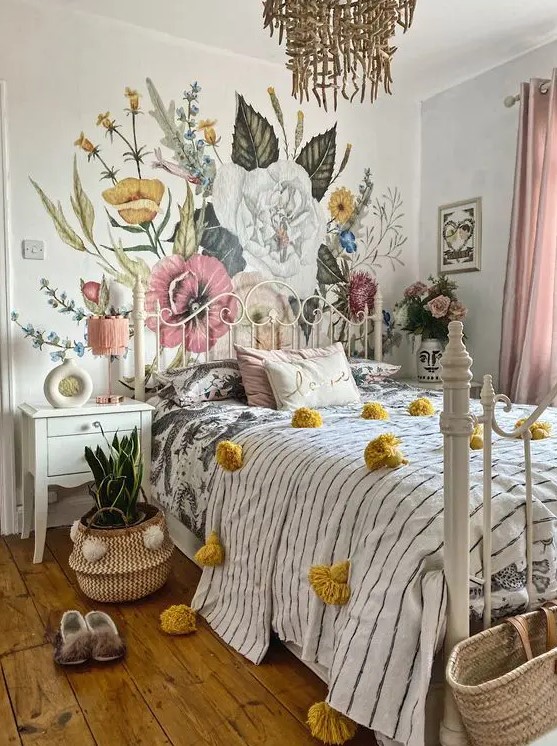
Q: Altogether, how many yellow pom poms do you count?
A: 11